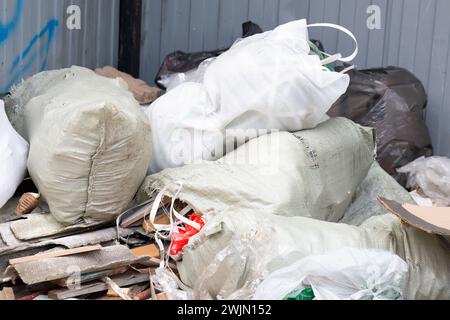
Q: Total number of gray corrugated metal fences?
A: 2